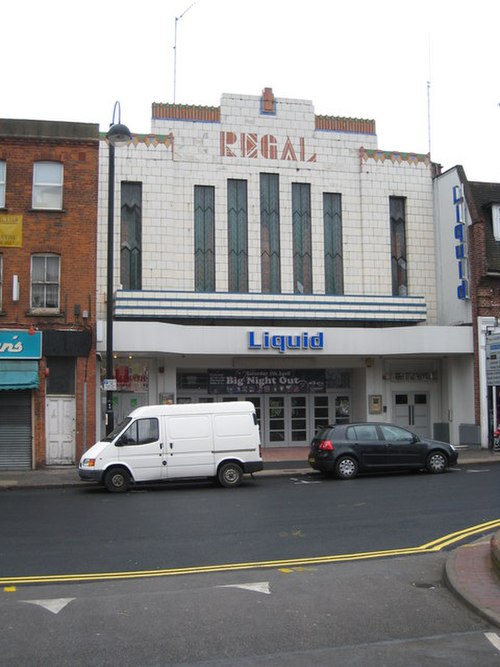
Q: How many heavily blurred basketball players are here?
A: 0